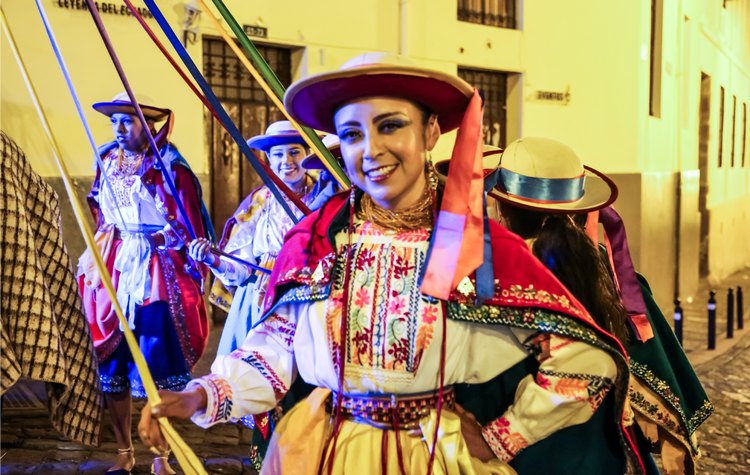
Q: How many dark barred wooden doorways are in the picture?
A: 2